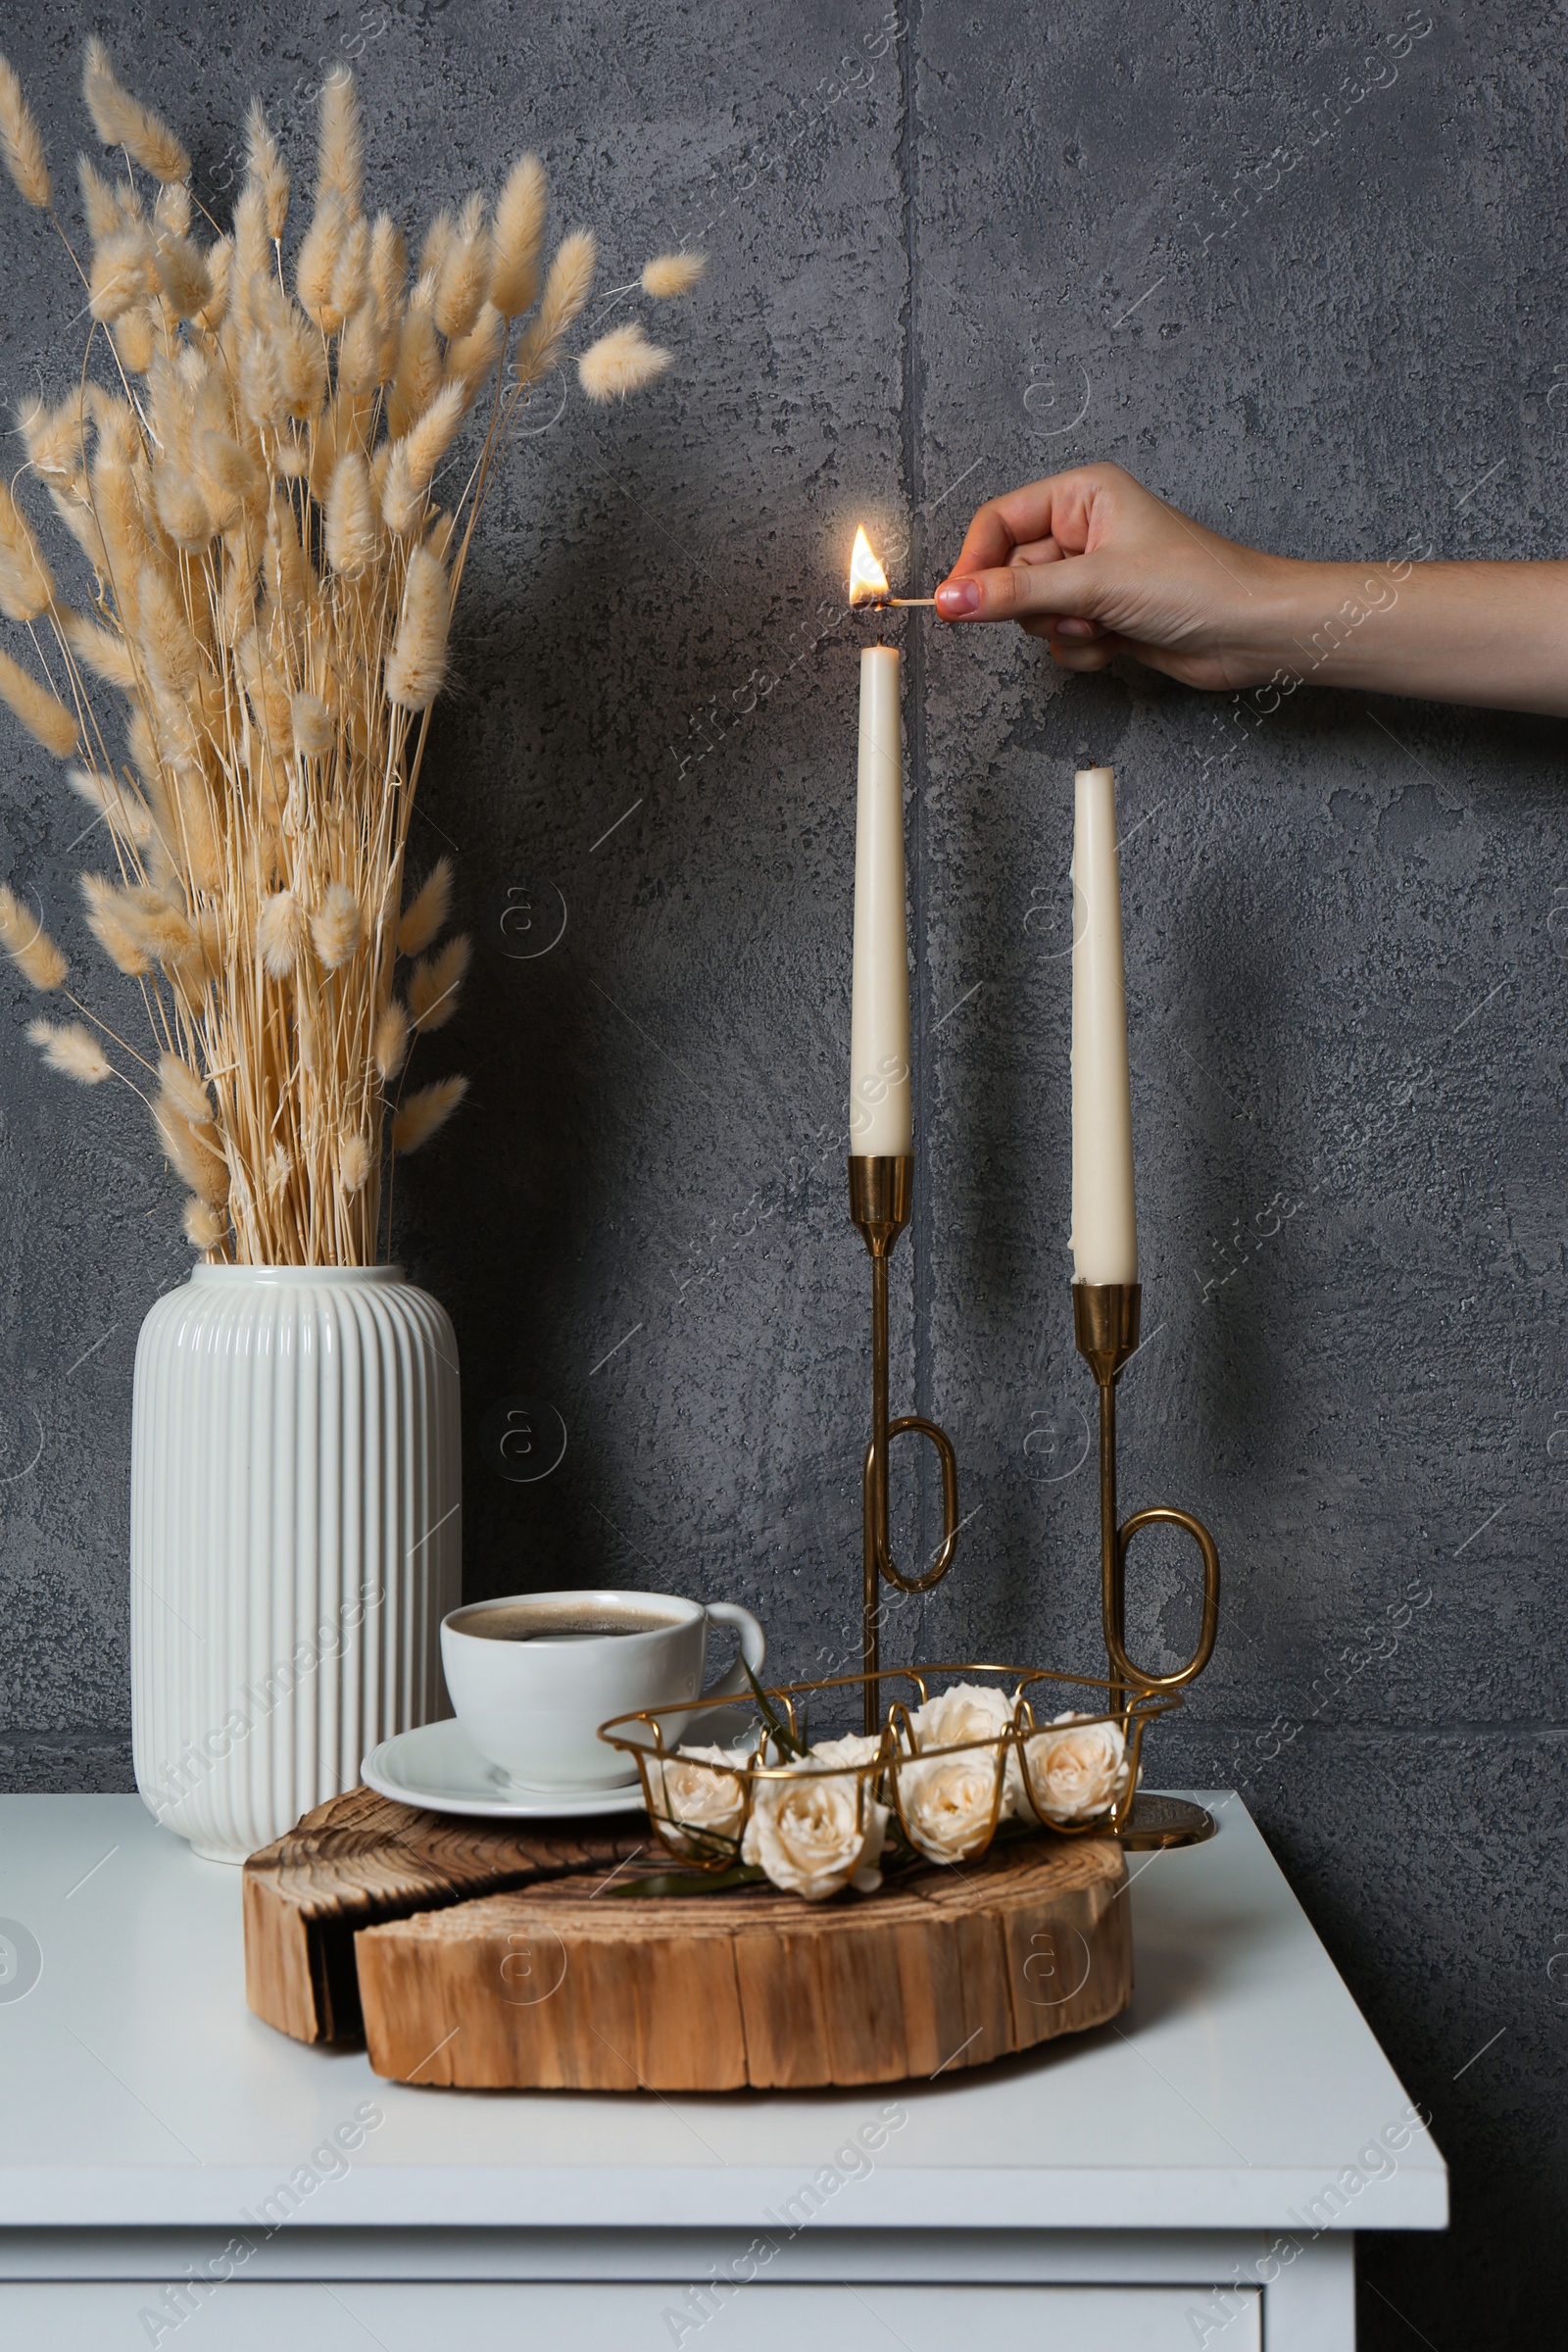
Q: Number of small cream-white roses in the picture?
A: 6